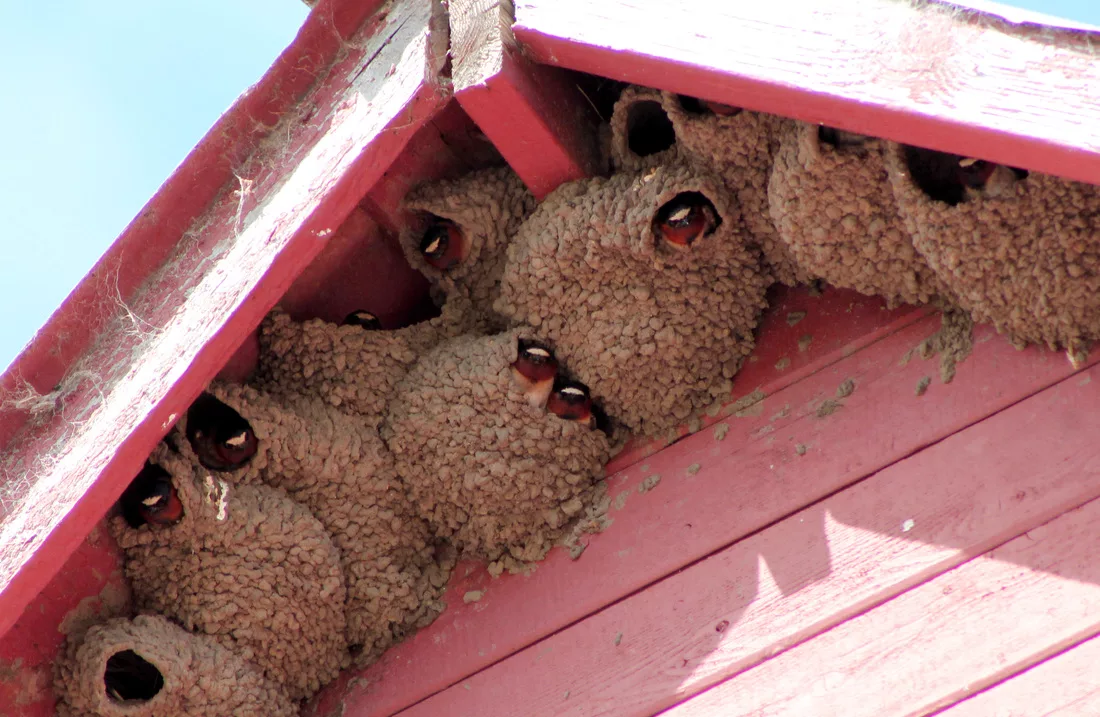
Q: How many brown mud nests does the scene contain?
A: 11